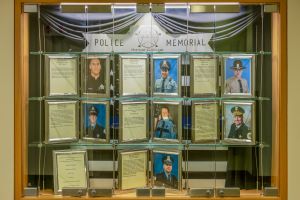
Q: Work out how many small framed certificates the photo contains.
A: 8